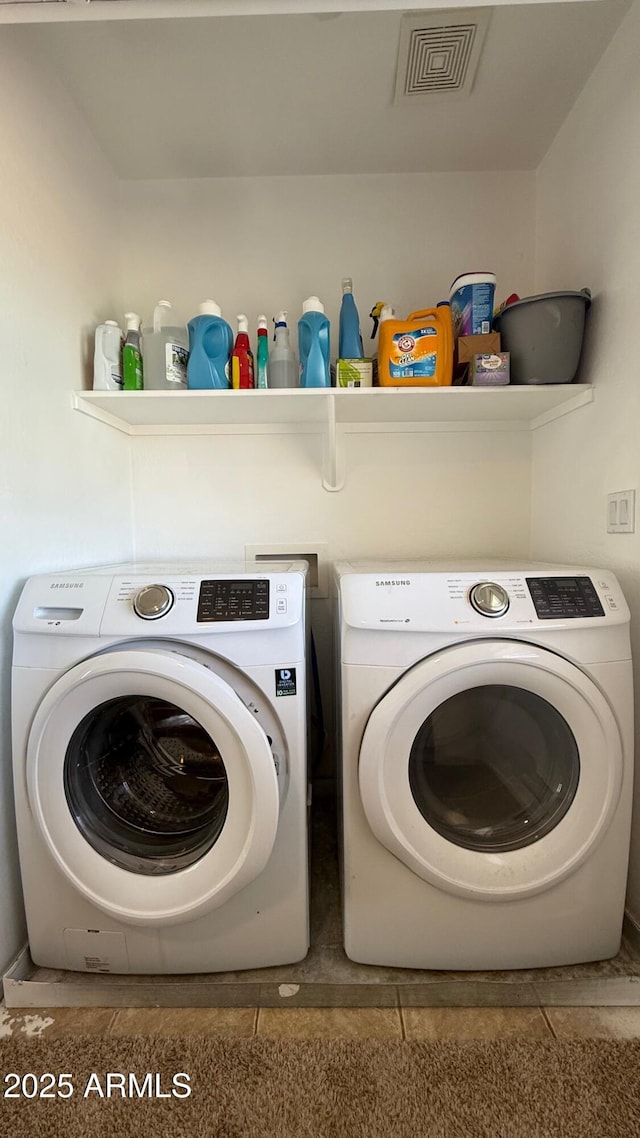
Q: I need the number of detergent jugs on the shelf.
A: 3